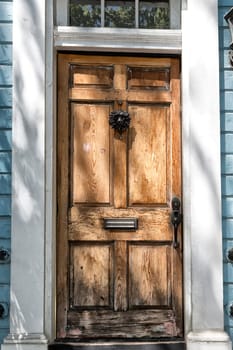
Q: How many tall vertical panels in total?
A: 2